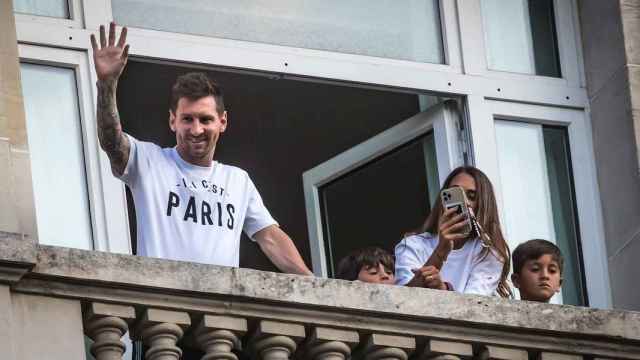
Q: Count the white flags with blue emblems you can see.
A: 0